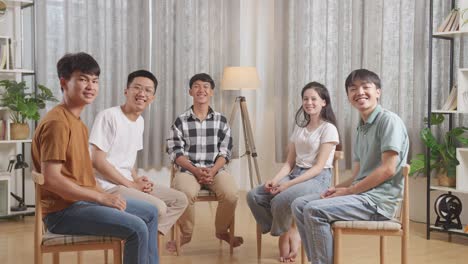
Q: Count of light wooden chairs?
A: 5